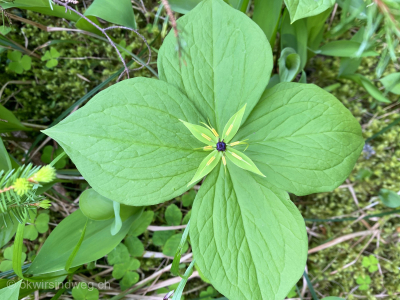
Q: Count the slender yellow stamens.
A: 8